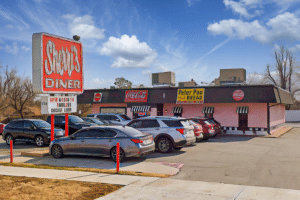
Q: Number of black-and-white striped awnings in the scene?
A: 4